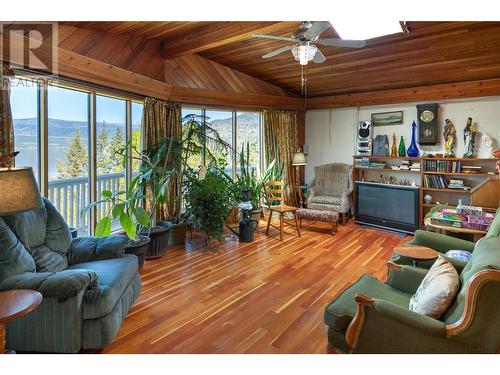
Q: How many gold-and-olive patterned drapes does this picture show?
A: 3